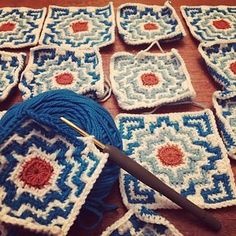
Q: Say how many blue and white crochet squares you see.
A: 12